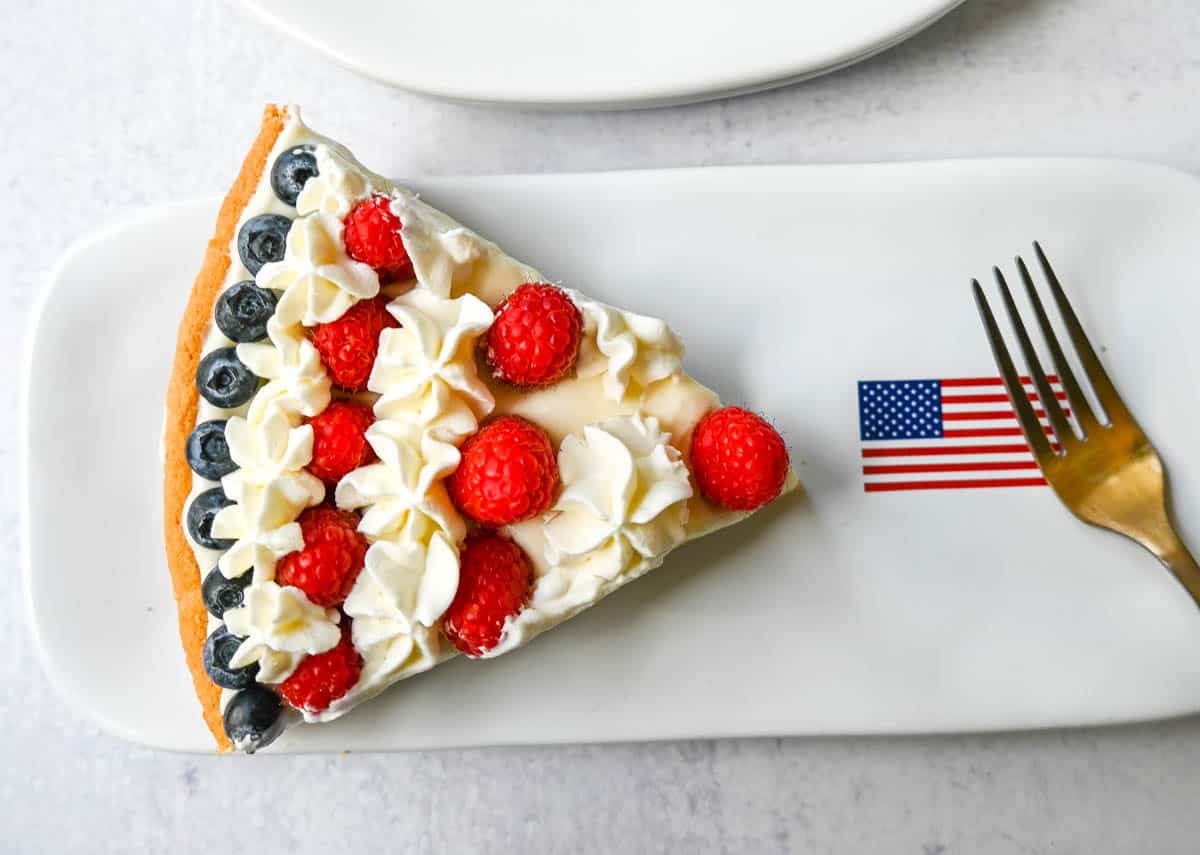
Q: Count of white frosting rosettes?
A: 11